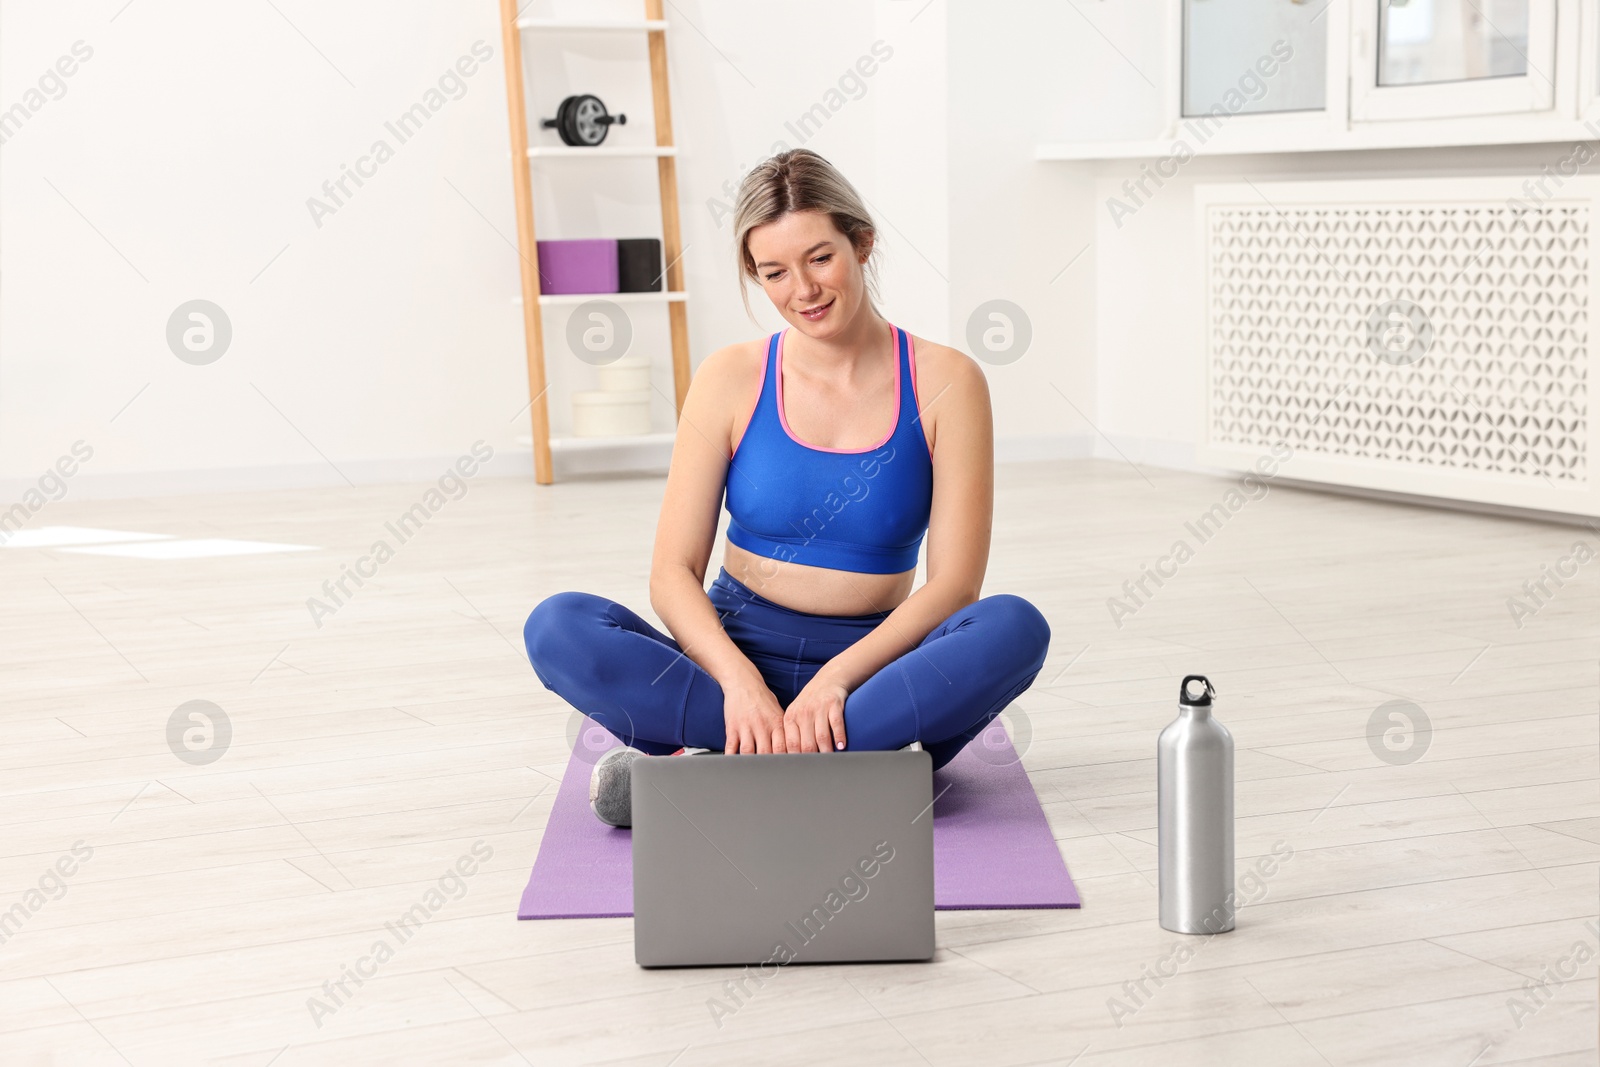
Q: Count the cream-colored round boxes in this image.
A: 2